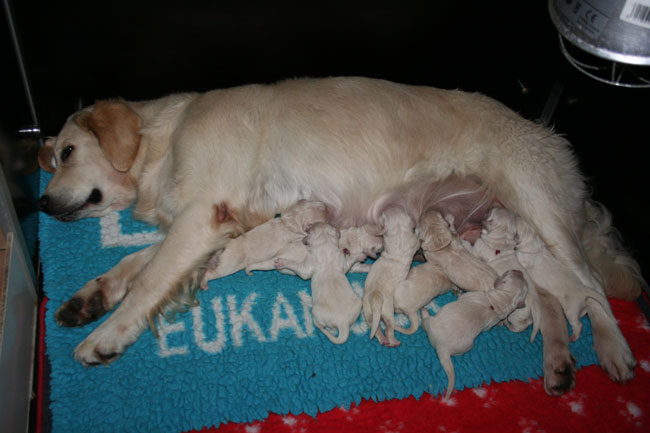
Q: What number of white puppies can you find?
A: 9